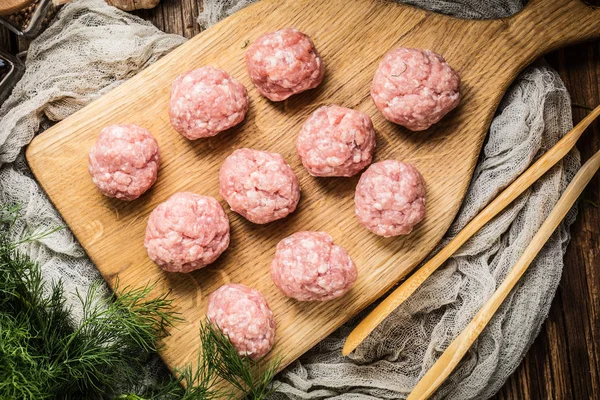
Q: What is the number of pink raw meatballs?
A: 10